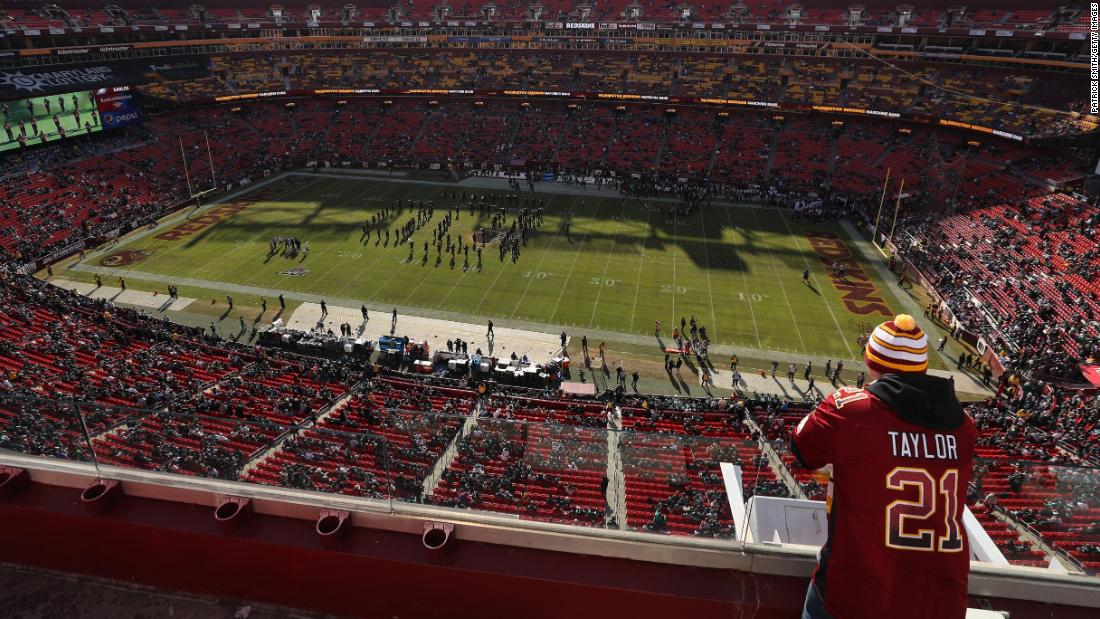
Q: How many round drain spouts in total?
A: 5